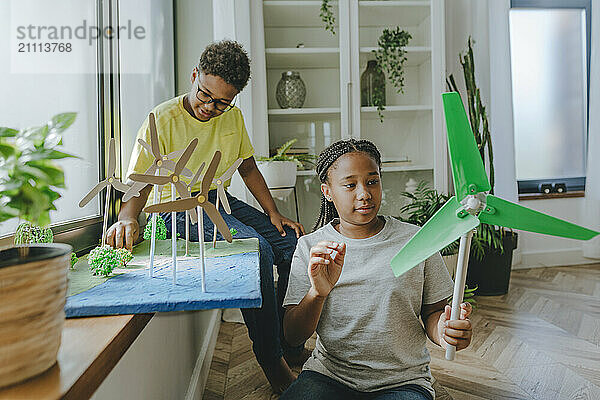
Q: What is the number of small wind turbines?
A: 7